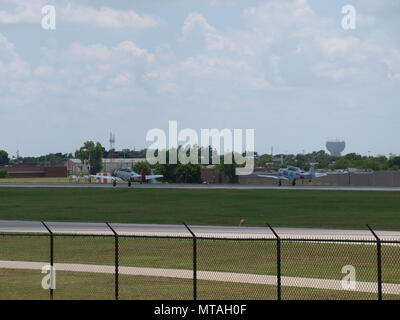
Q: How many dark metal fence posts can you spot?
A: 5